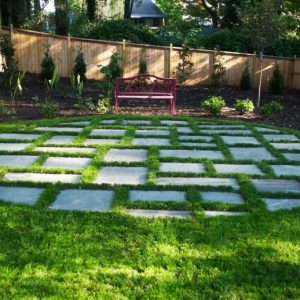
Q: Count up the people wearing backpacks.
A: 0